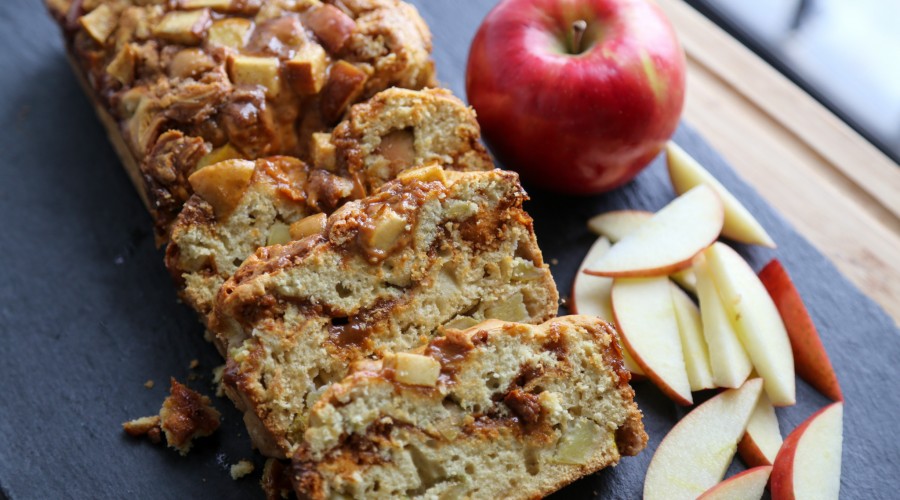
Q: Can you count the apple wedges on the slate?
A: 13